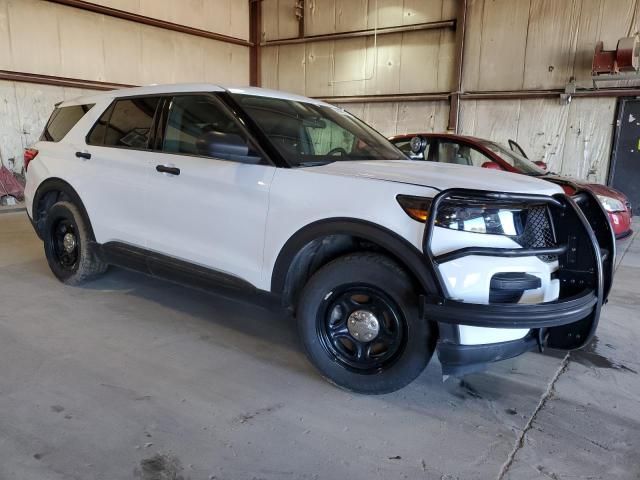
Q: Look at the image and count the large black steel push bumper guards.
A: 1